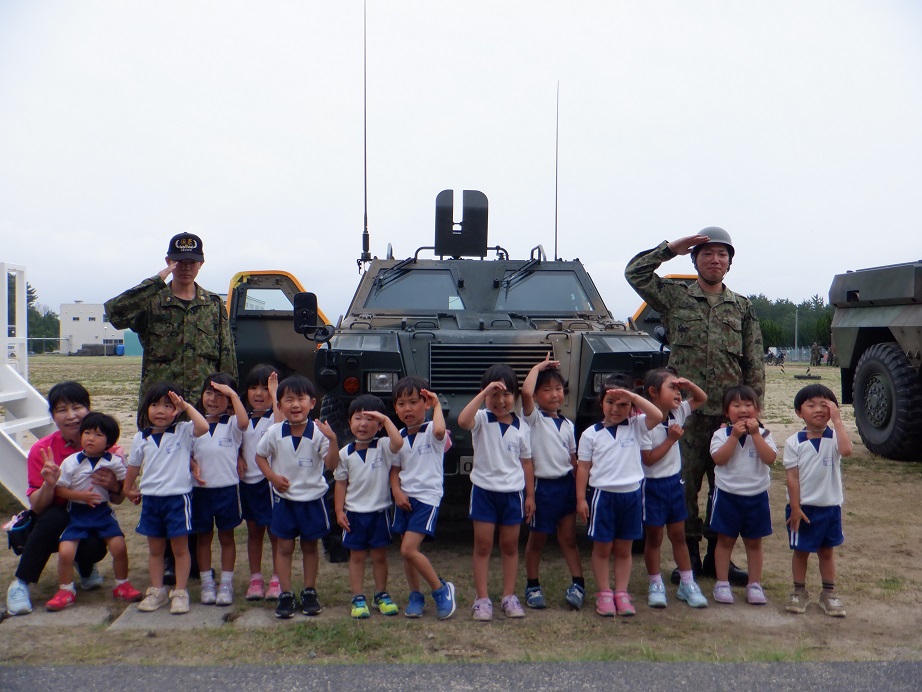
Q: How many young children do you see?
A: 13